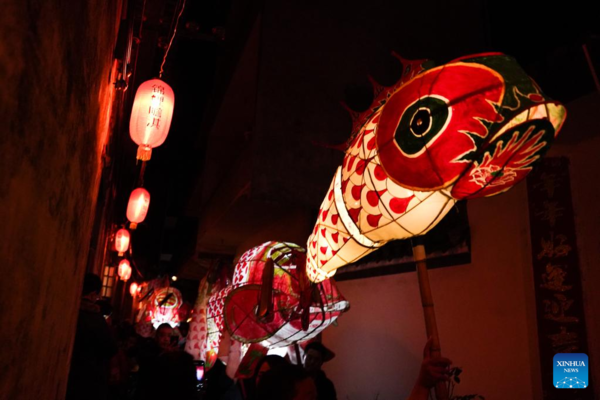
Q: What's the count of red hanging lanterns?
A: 5